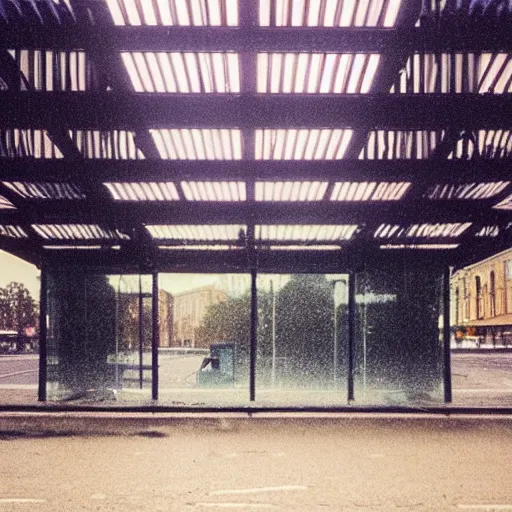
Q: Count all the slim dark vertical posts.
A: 5